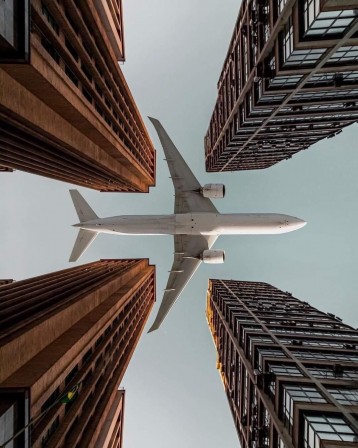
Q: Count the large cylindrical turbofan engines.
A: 2